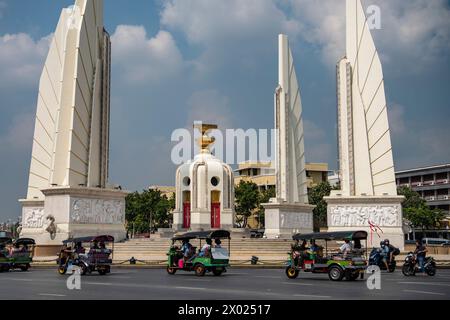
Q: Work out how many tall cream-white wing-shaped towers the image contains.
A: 4